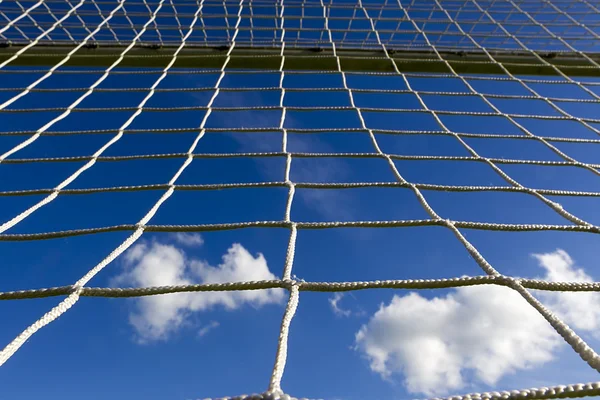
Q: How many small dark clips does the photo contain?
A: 8